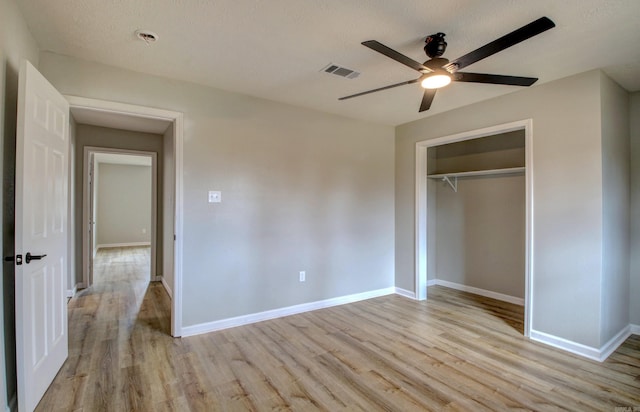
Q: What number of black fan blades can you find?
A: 5